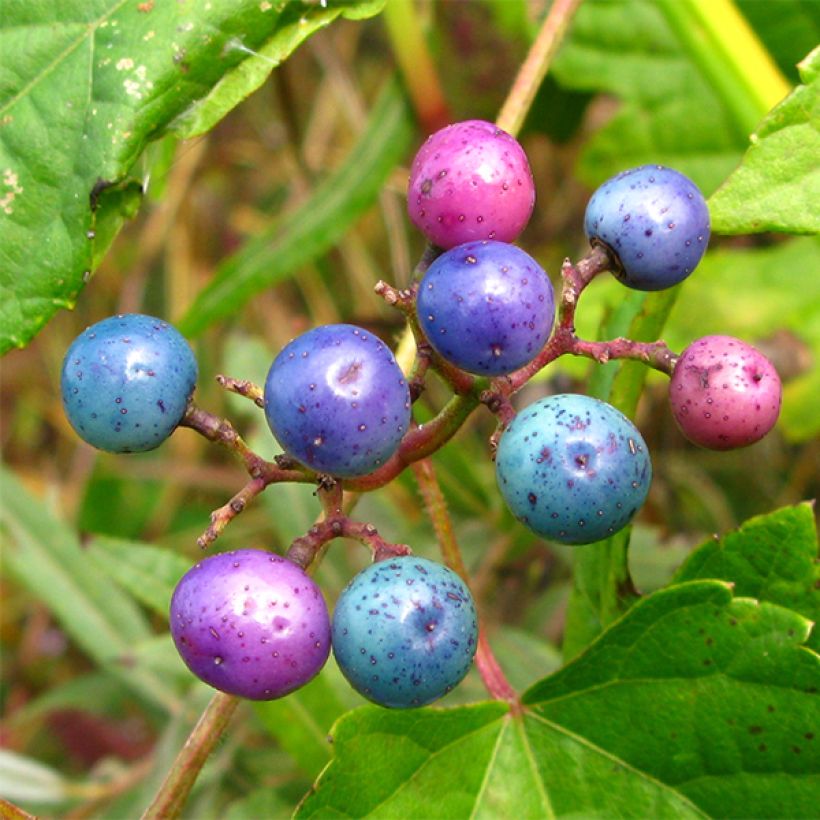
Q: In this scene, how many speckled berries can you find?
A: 9